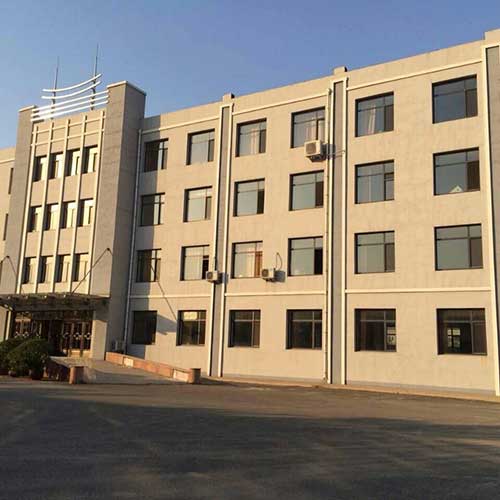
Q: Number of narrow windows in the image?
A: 12